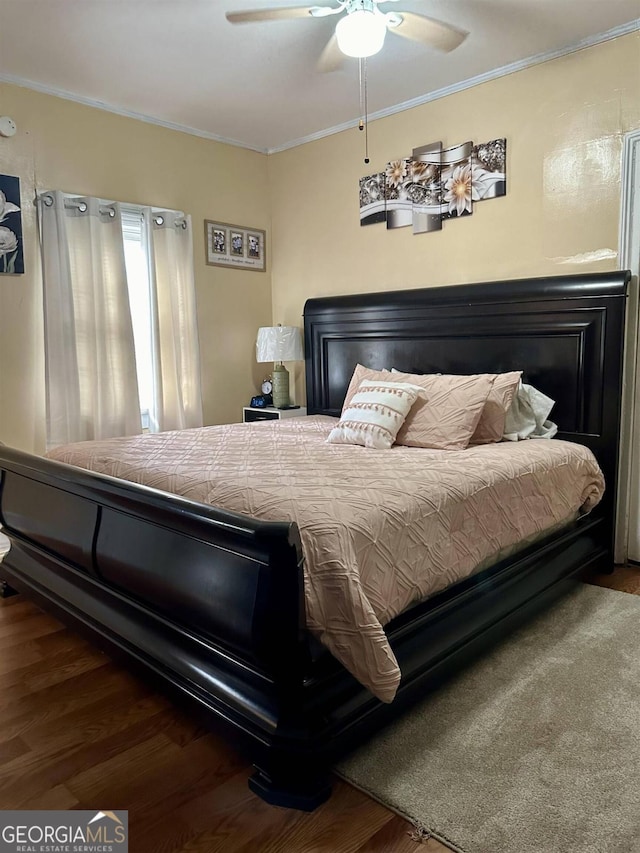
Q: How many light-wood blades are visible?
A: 3